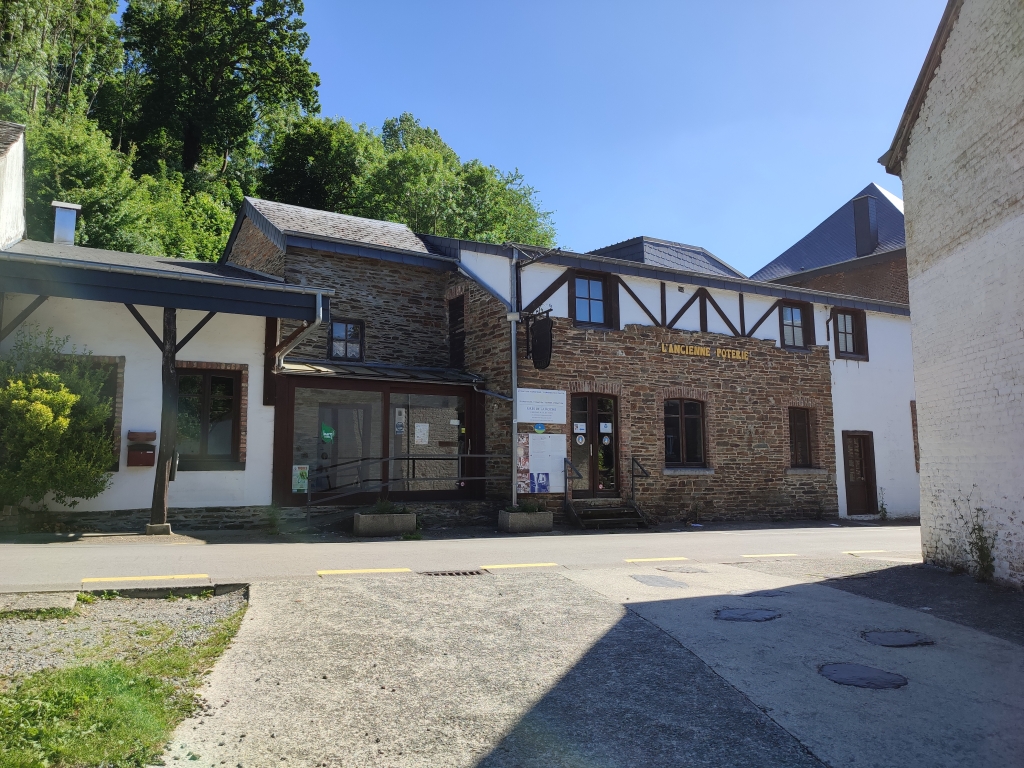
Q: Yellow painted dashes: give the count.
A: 6